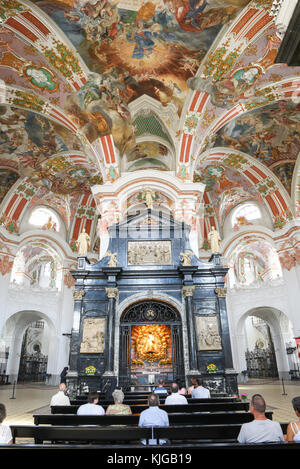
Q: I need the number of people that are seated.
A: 12